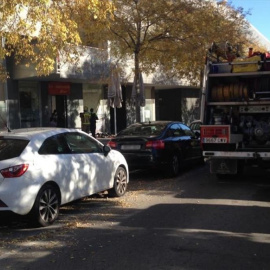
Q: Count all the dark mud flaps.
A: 1